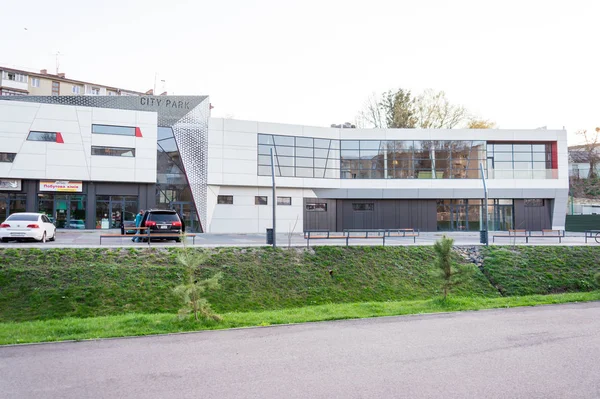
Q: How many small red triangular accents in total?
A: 2